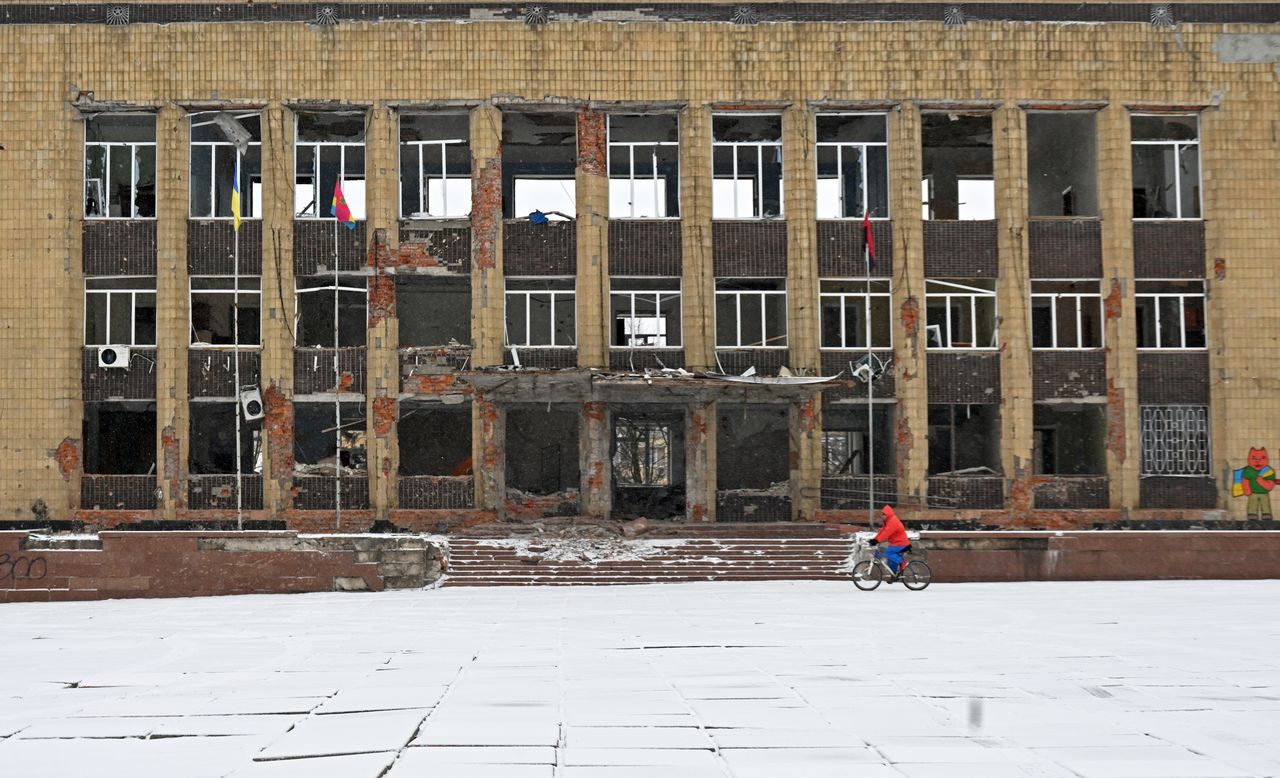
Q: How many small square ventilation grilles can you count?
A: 6